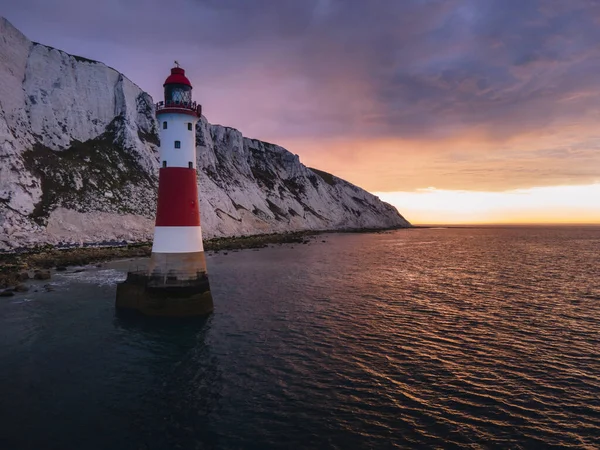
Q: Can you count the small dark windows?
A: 5